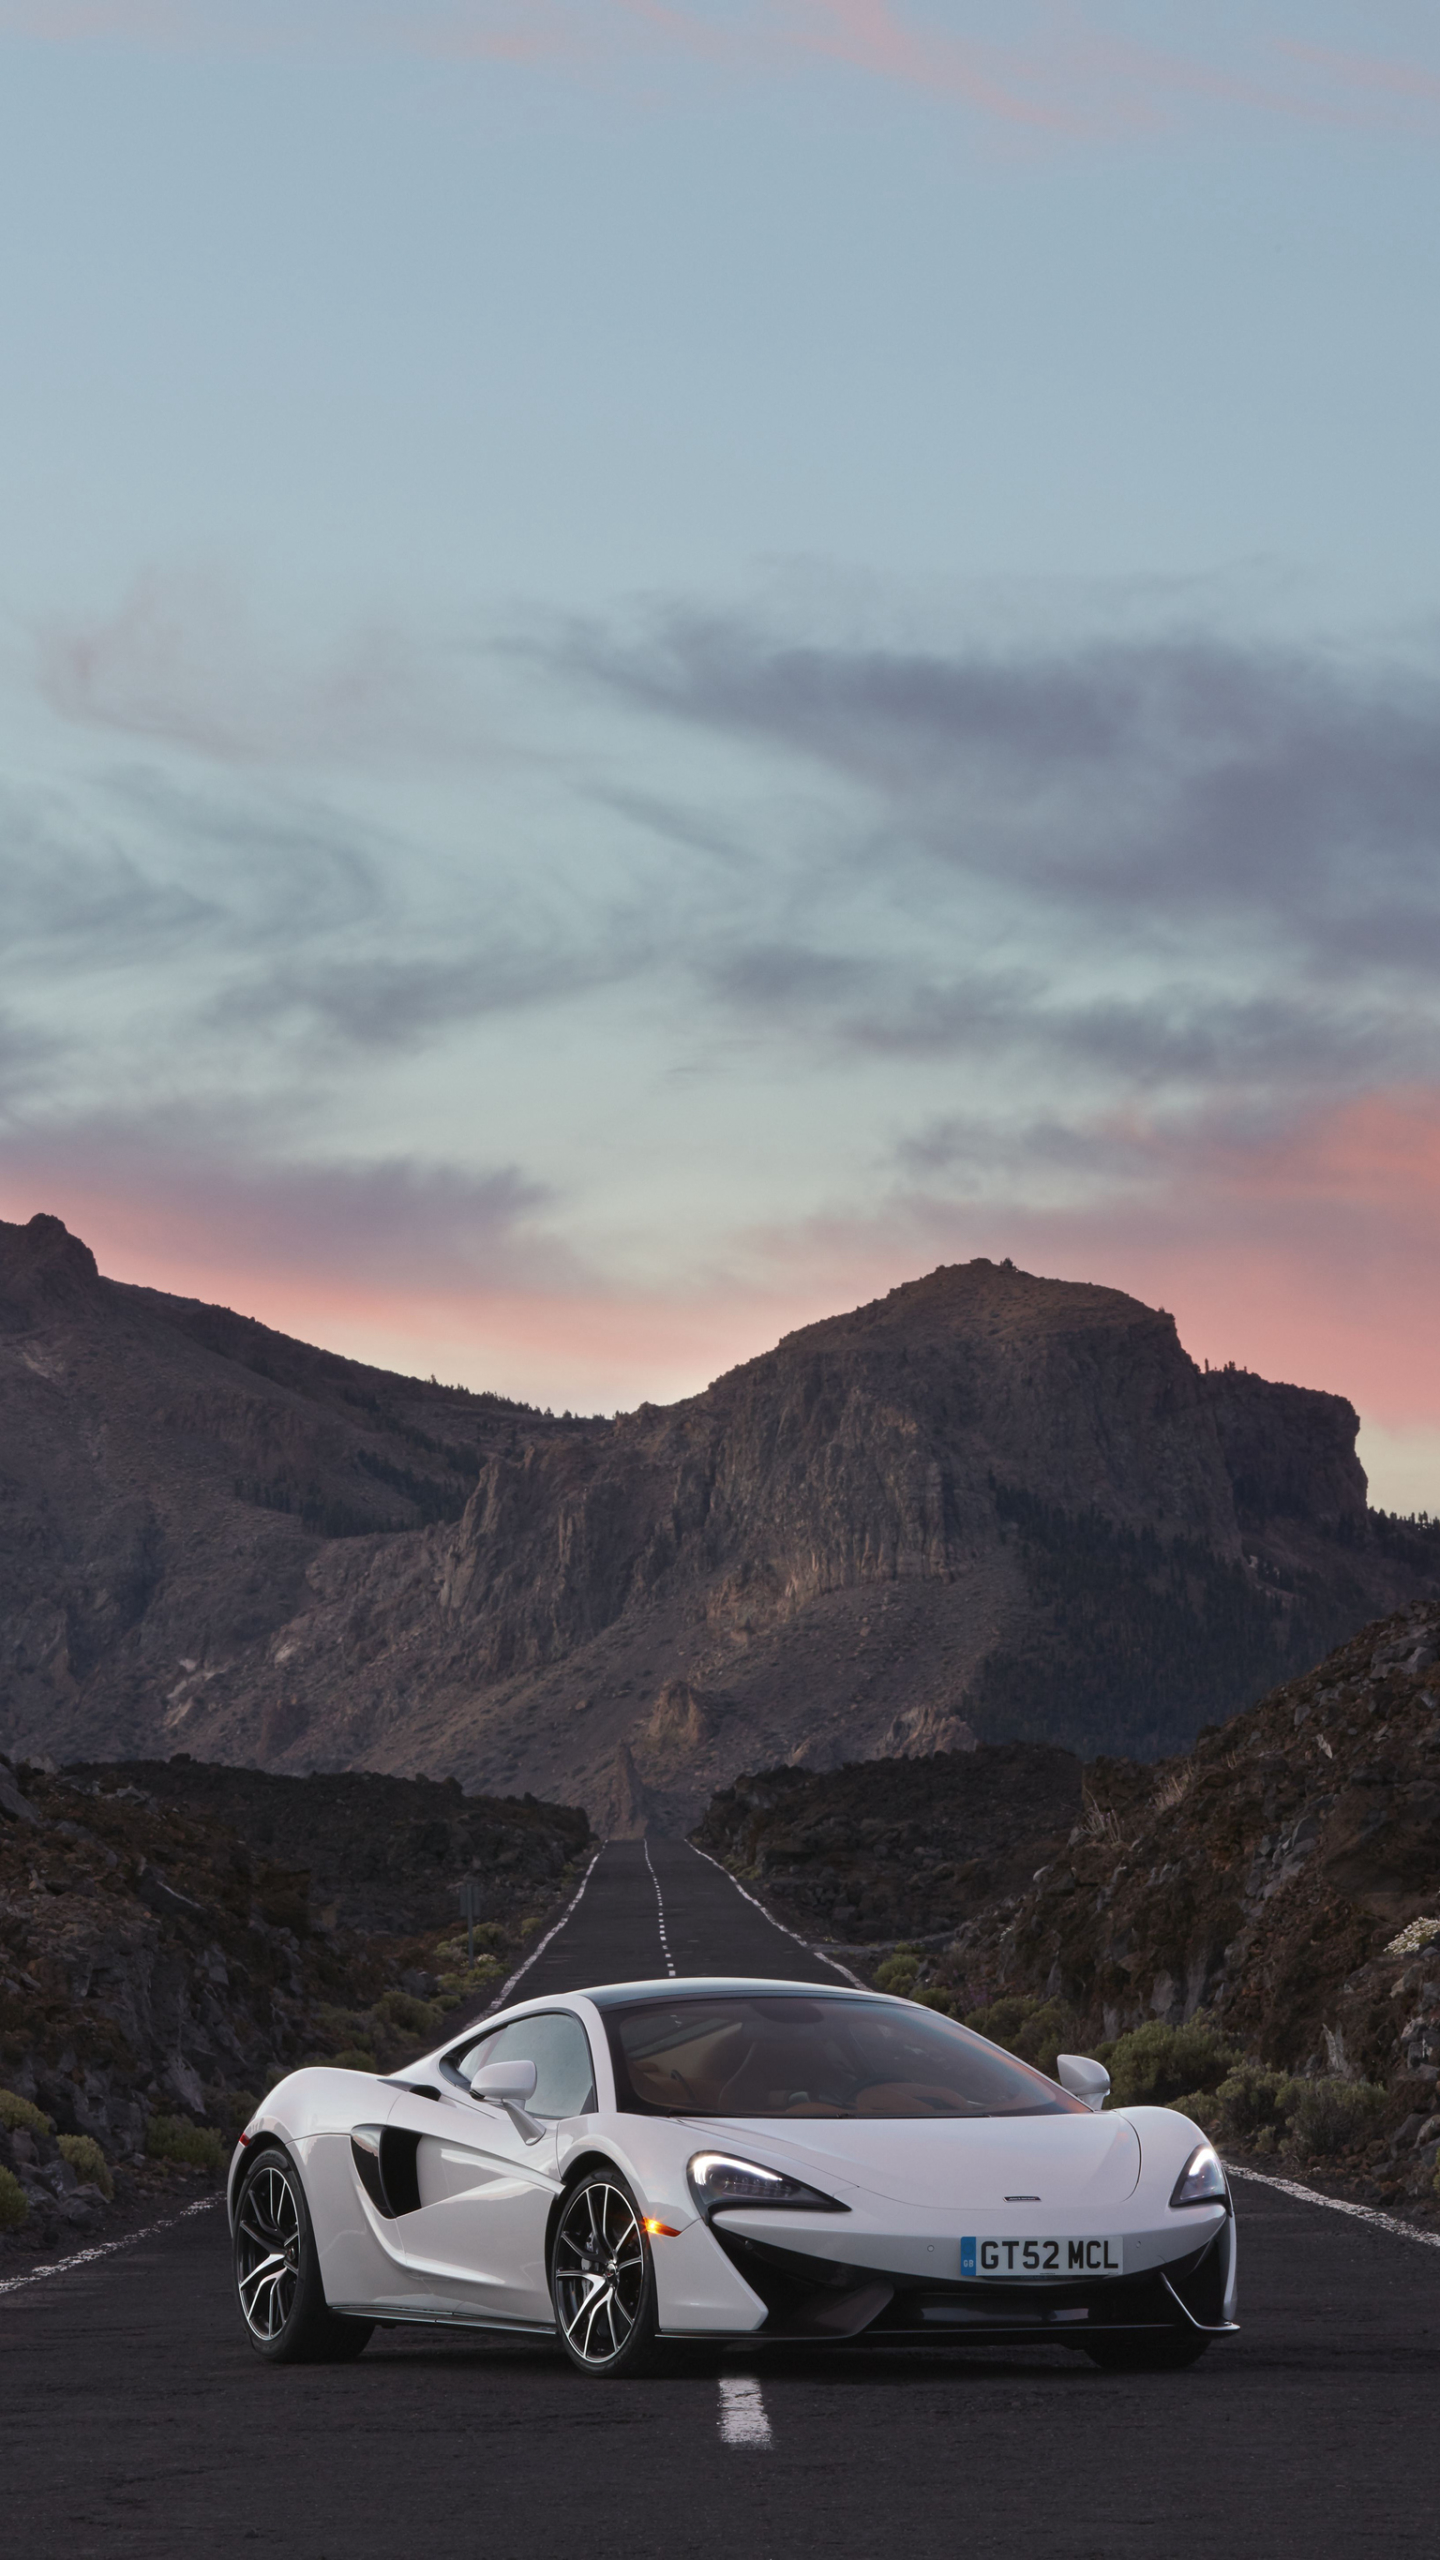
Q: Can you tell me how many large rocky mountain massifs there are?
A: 2